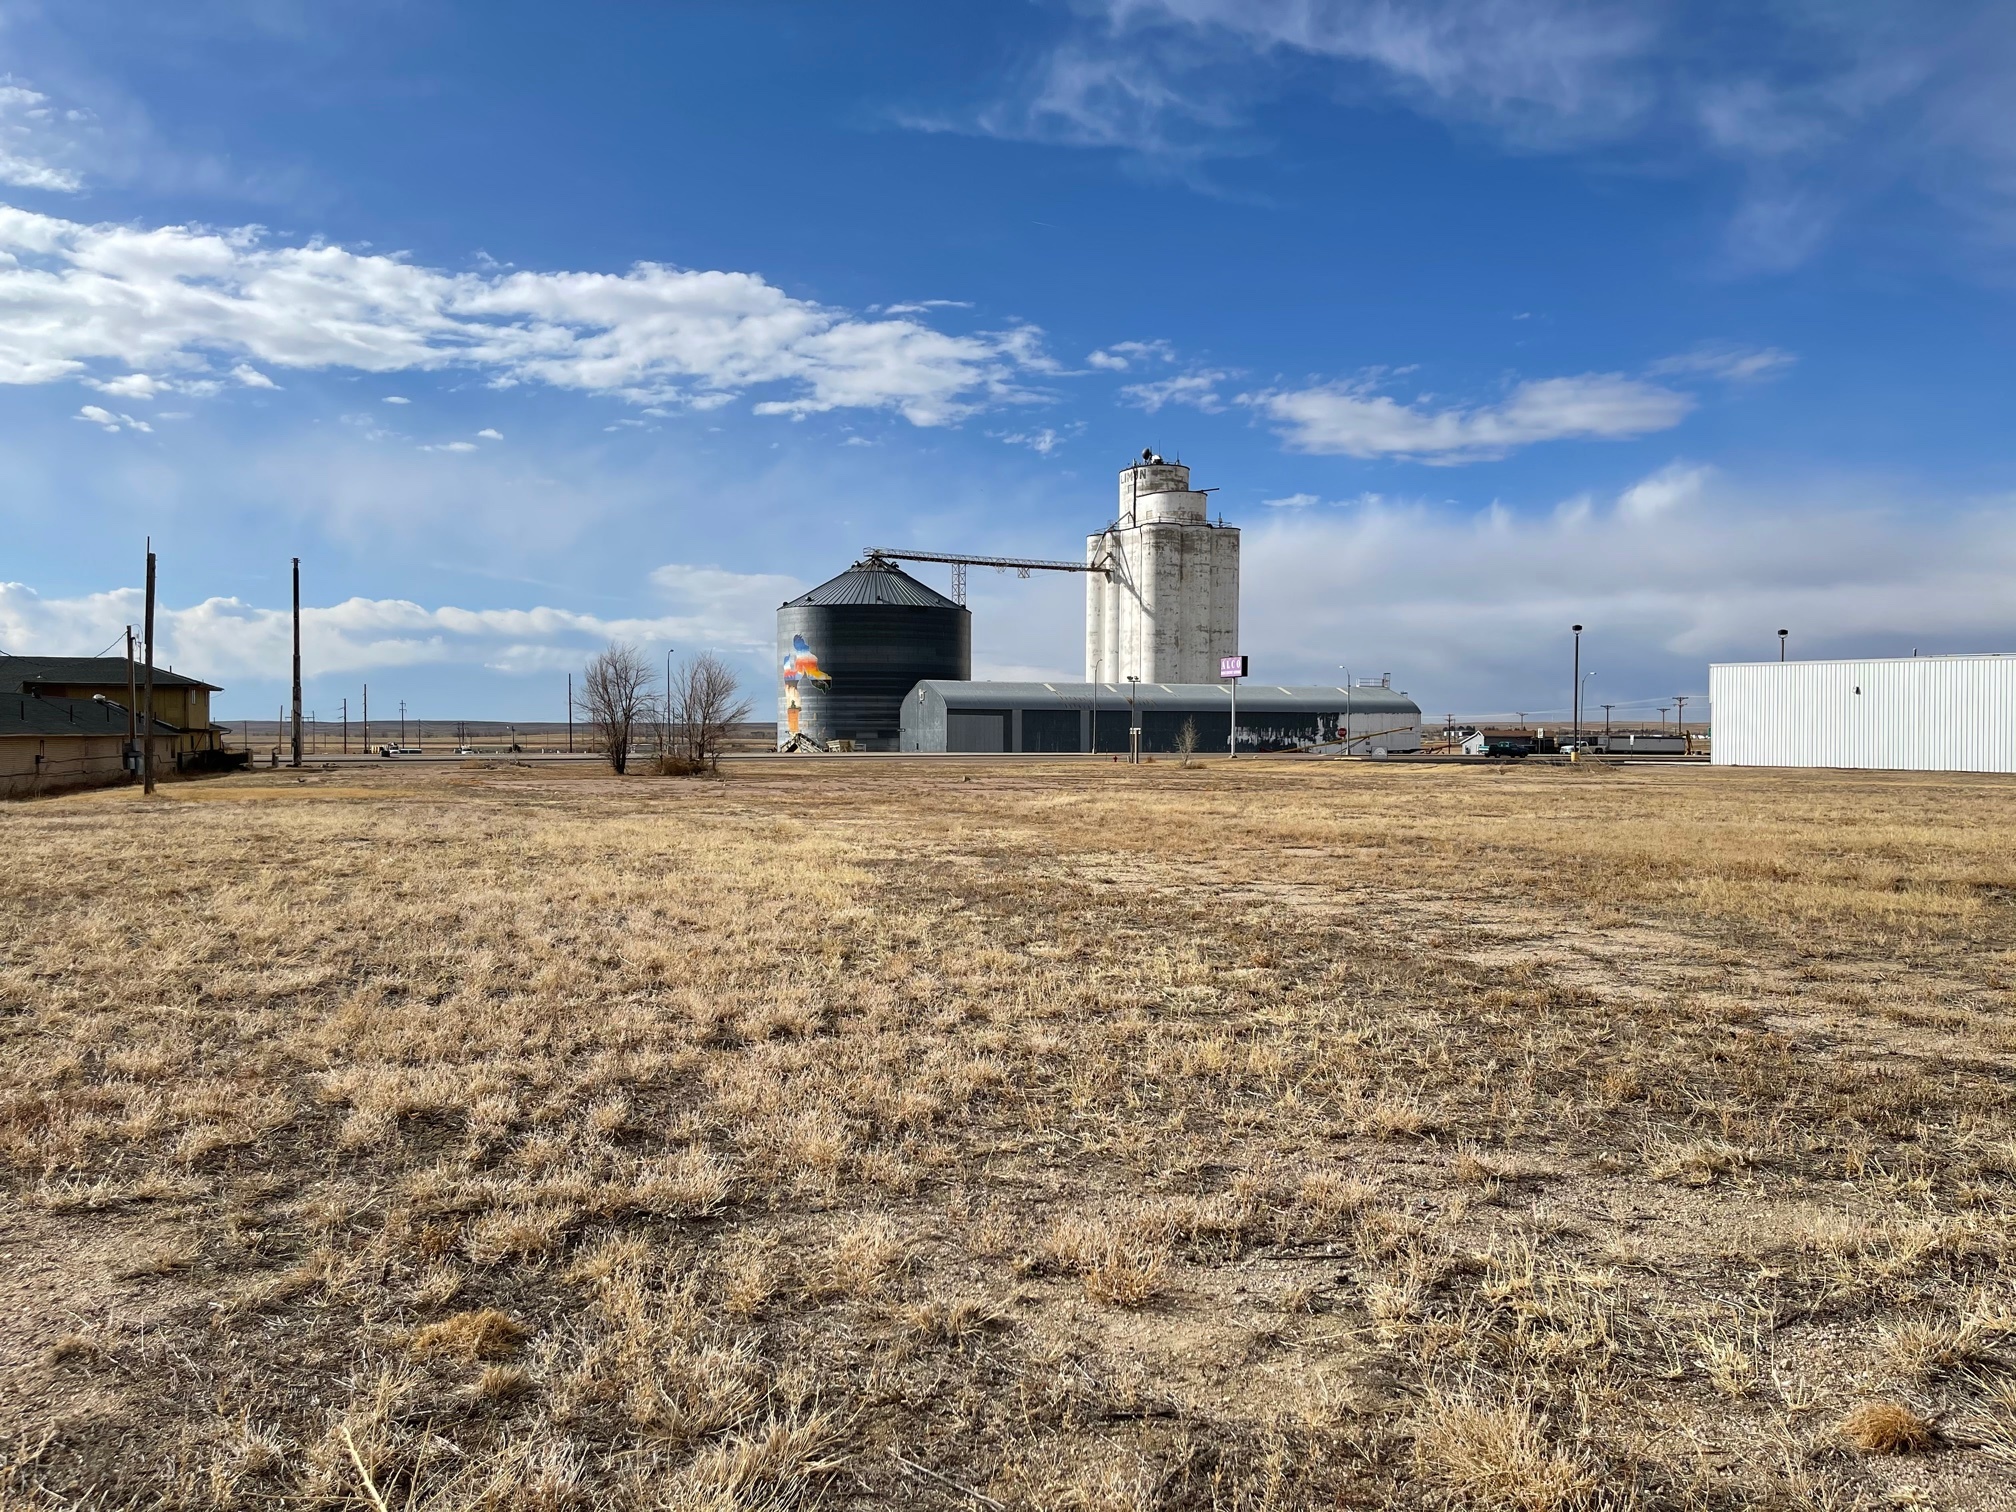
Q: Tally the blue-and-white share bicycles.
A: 0